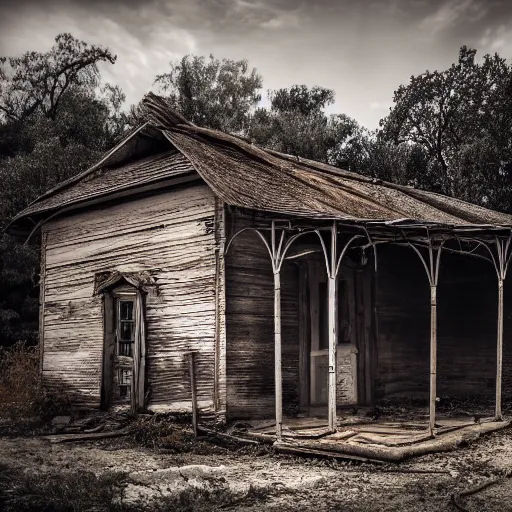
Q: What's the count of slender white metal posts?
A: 4